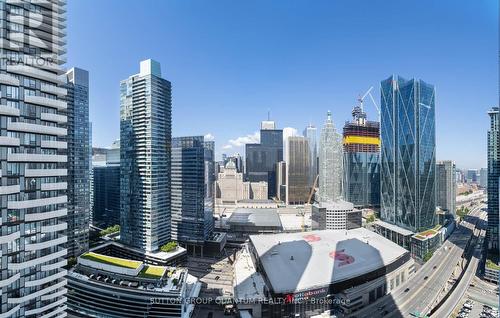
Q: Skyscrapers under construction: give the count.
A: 1